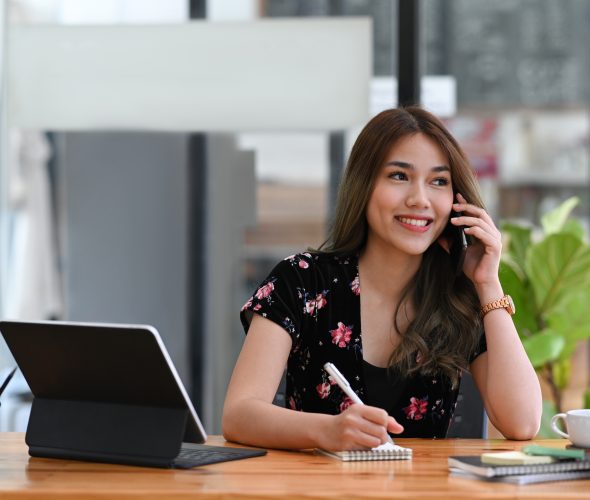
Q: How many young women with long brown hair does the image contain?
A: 1